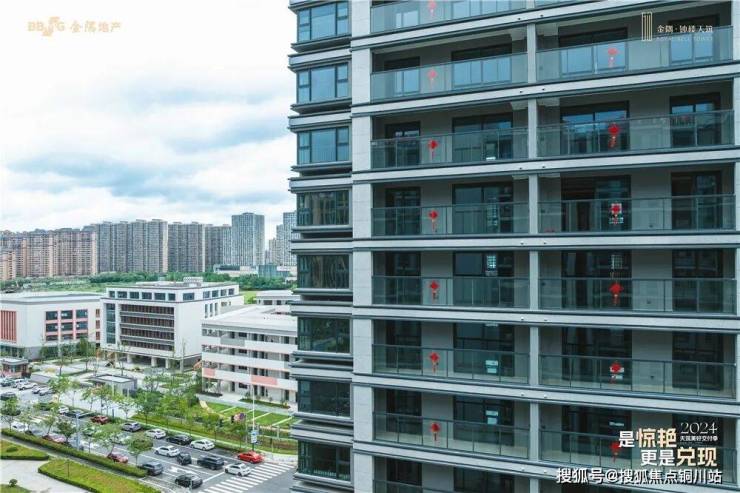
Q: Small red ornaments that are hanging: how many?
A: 13